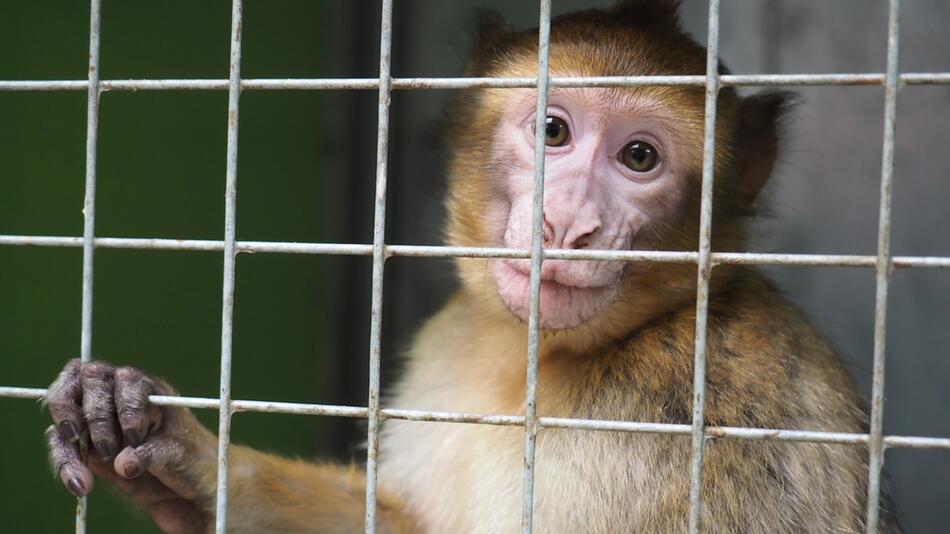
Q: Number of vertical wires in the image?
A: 6